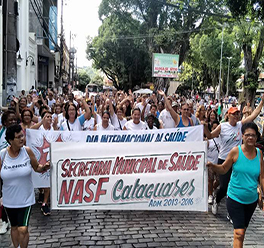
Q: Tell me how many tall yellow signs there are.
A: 0